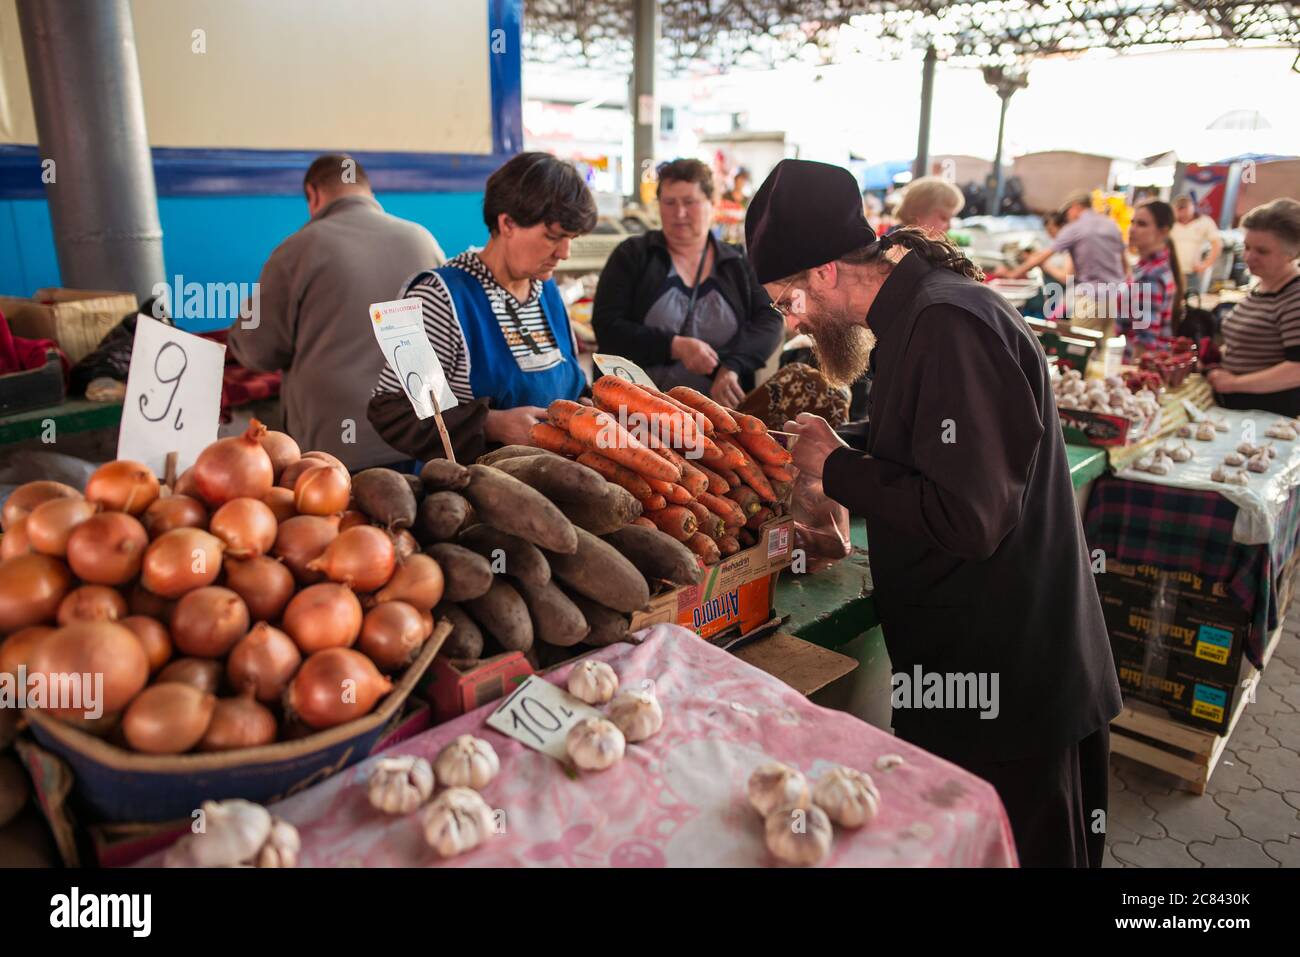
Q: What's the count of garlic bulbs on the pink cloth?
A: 12